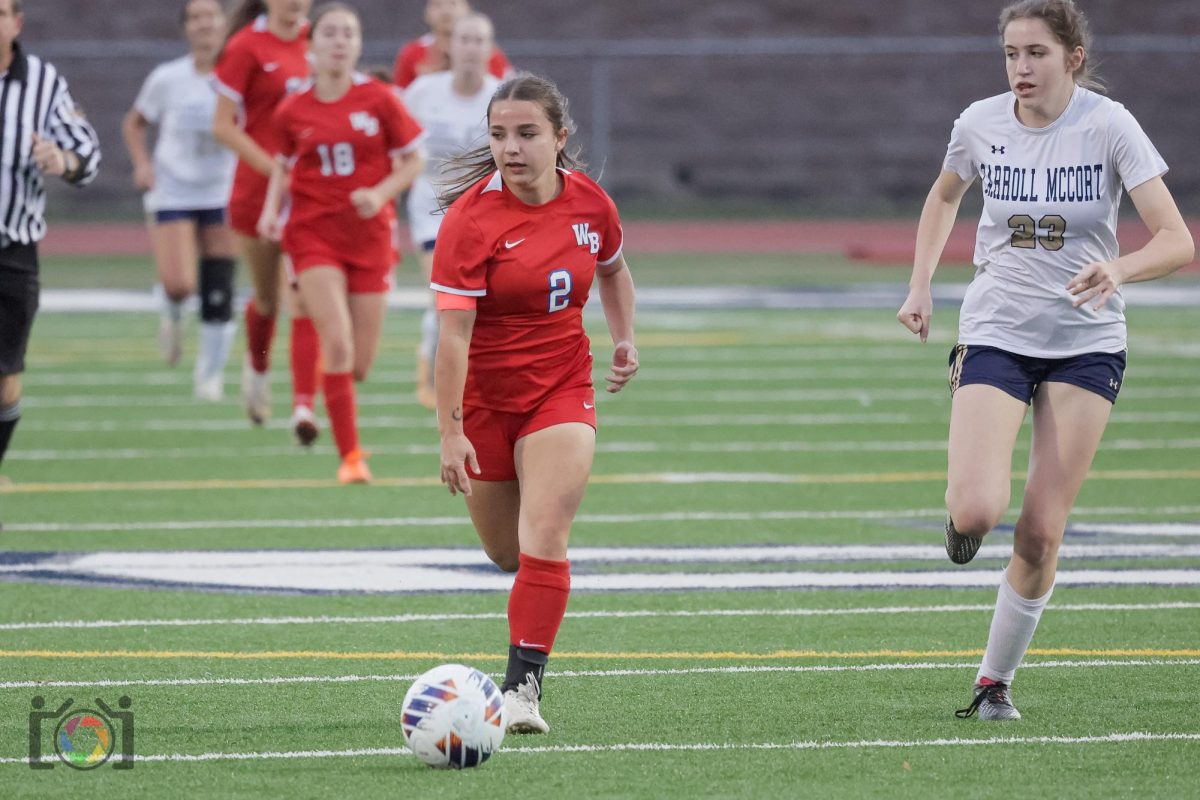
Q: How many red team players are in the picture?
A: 4